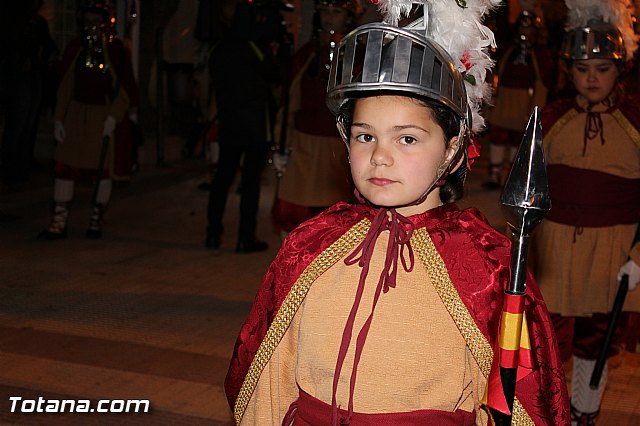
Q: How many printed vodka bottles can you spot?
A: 0